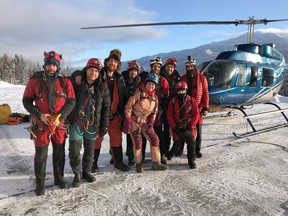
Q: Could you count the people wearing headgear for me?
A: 9